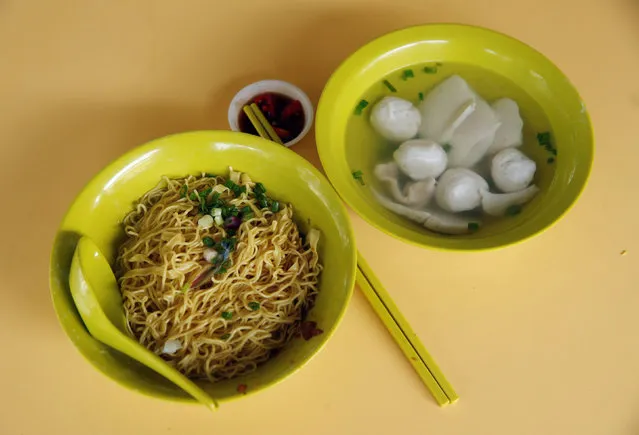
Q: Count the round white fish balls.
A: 4